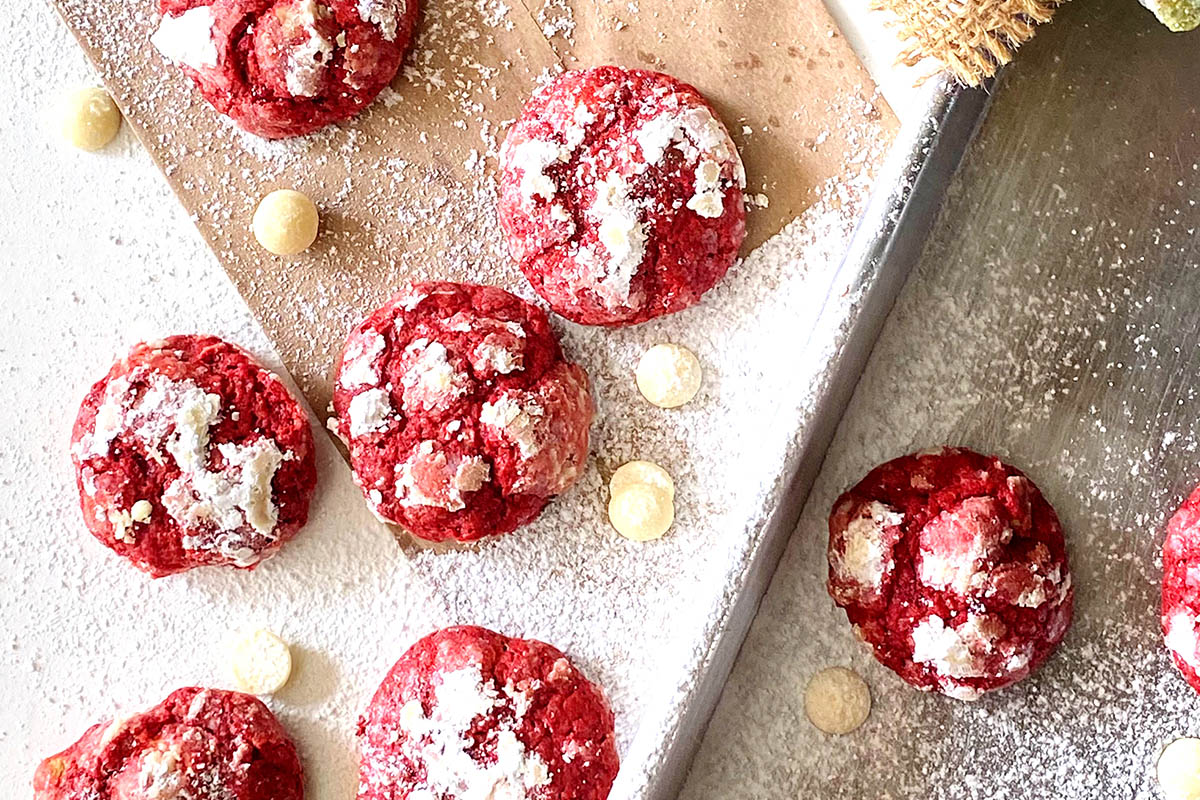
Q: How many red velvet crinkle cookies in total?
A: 8